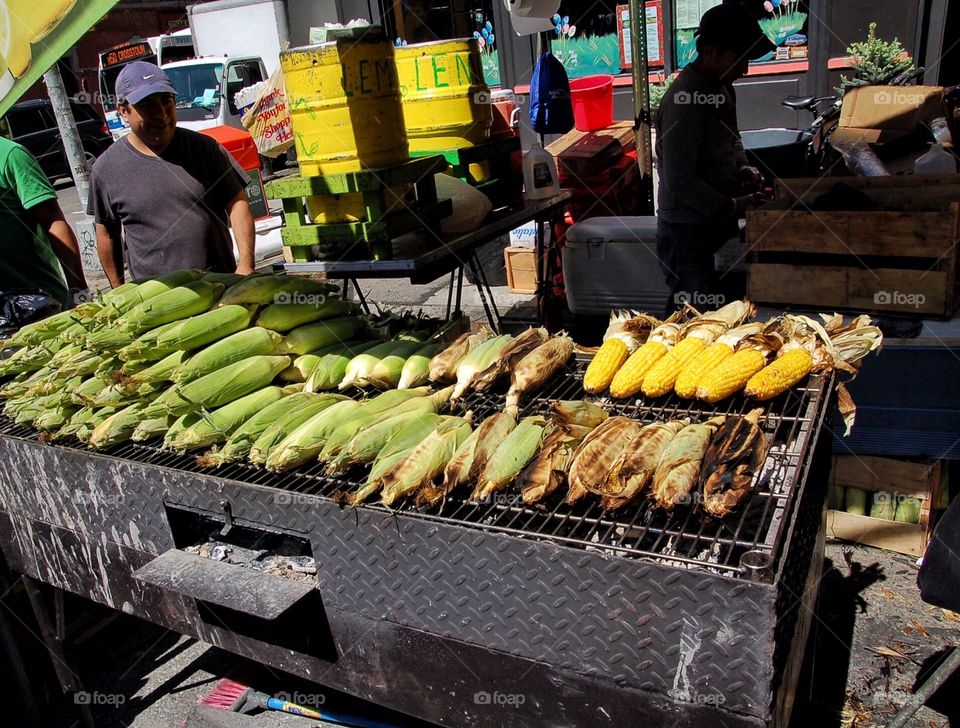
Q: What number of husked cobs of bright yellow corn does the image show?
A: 6